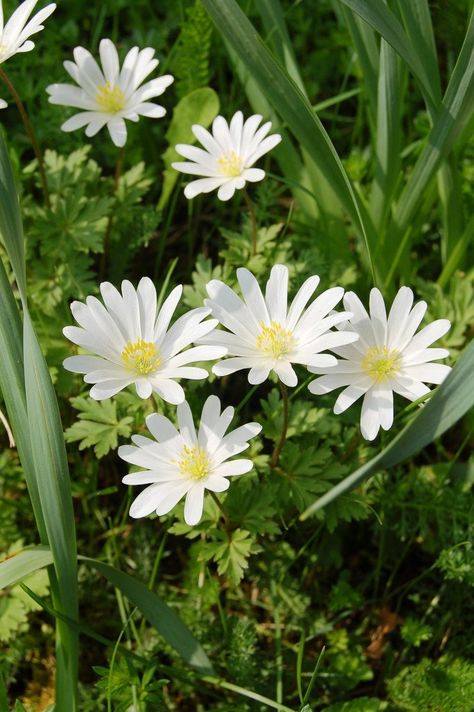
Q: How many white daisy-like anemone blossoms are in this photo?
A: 7